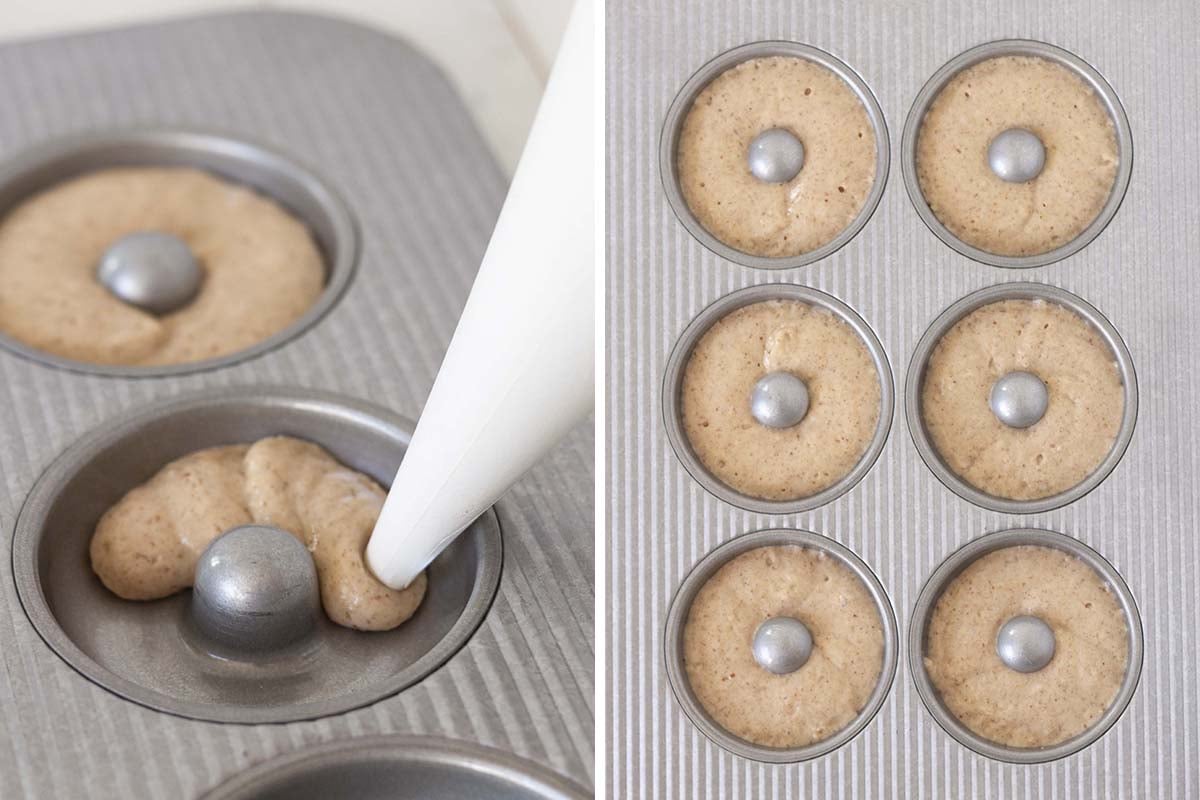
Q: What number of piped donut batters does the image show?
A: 8